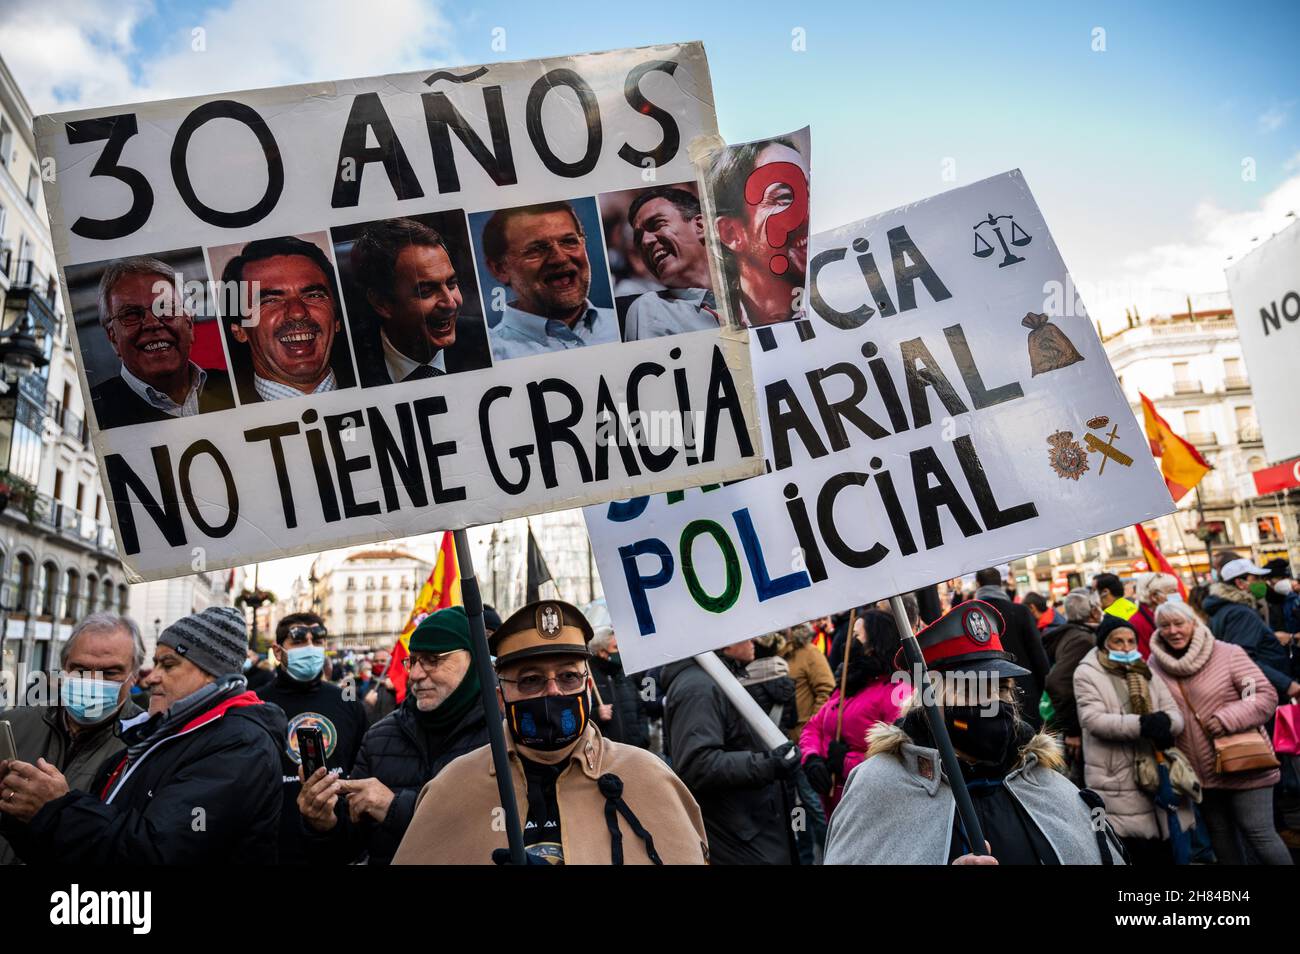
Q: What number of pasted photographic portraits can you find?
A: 6